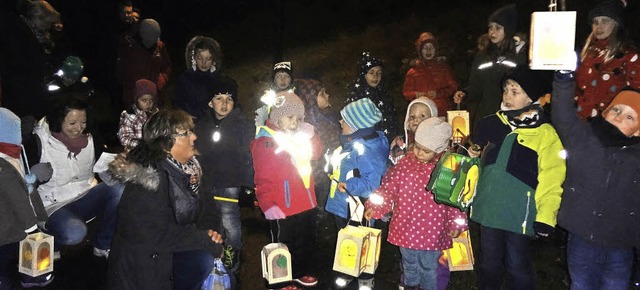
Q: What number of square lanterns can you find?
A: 7